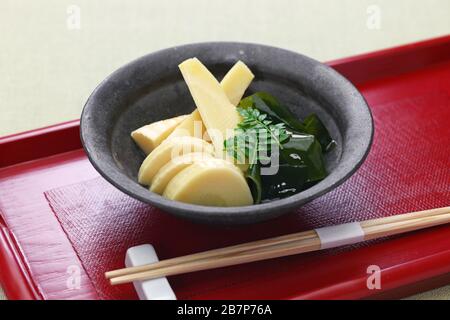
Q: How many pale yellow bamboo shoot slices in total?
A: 6